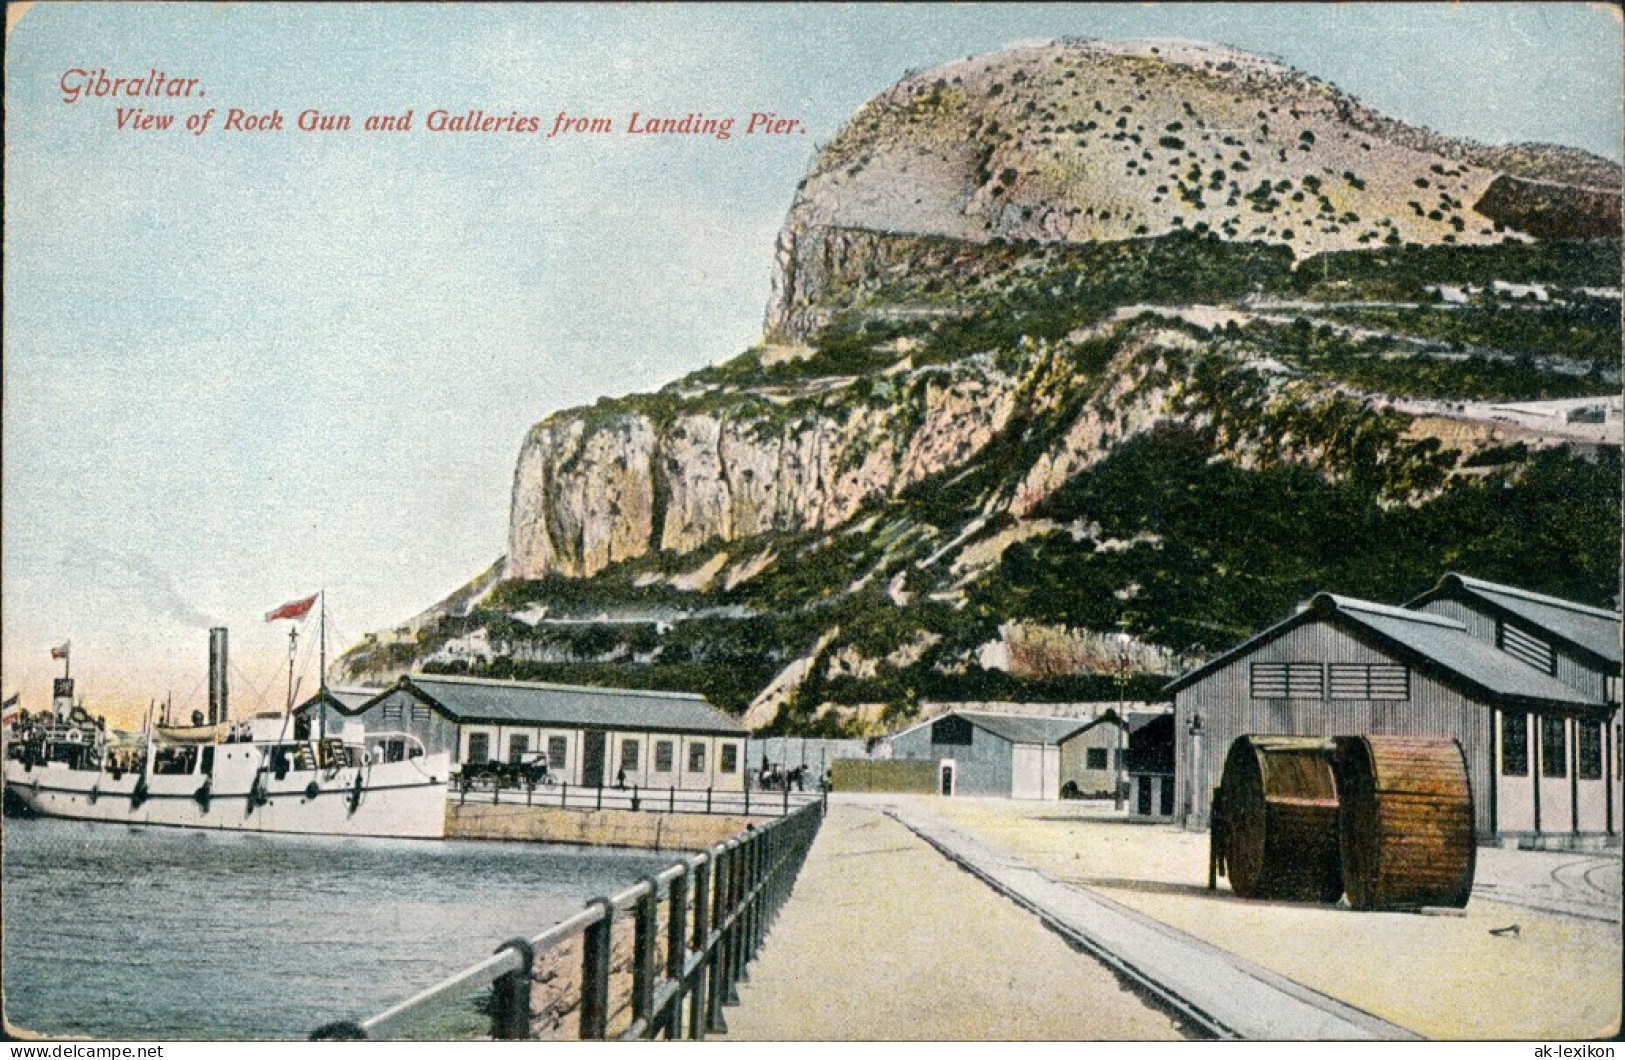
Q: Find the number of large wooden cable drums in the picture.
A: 2